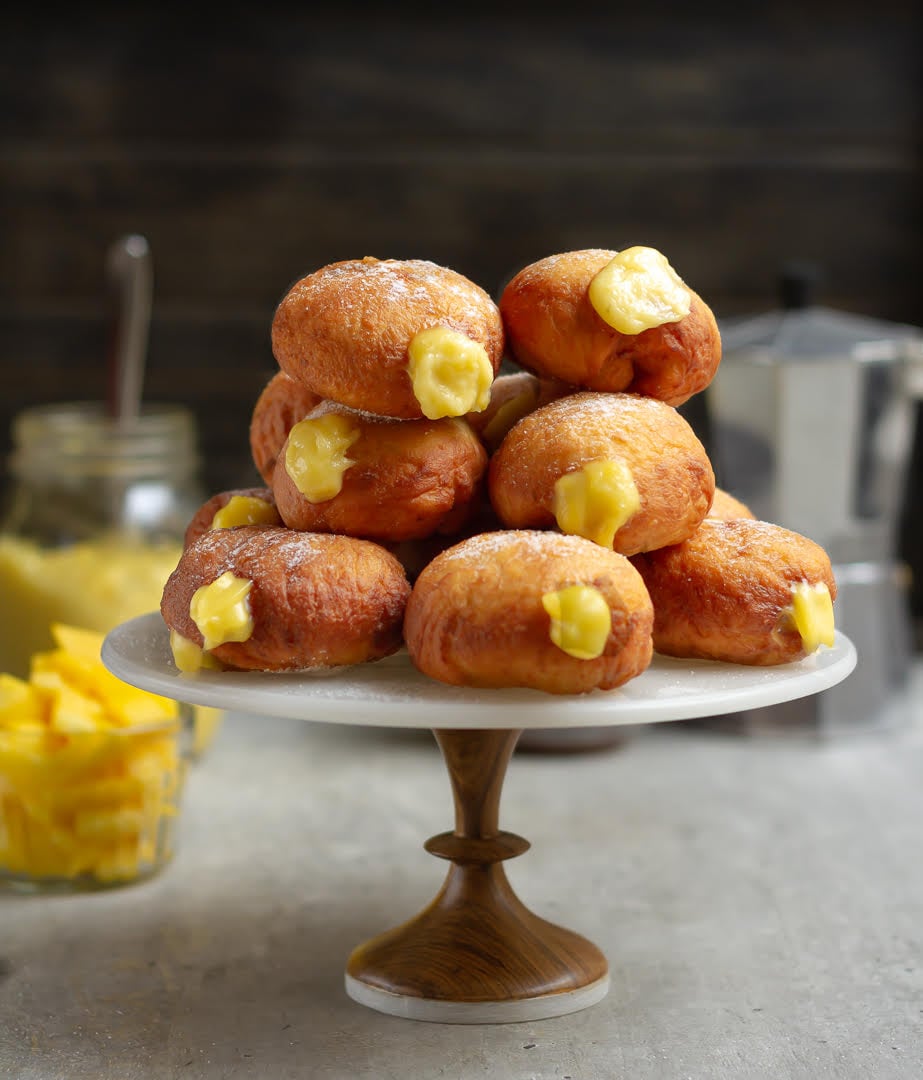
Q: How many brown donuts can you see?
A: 11